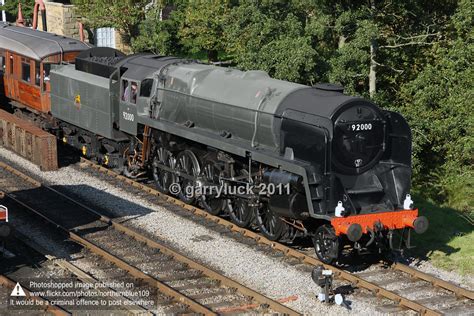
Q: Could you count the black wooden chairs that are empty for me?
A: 0